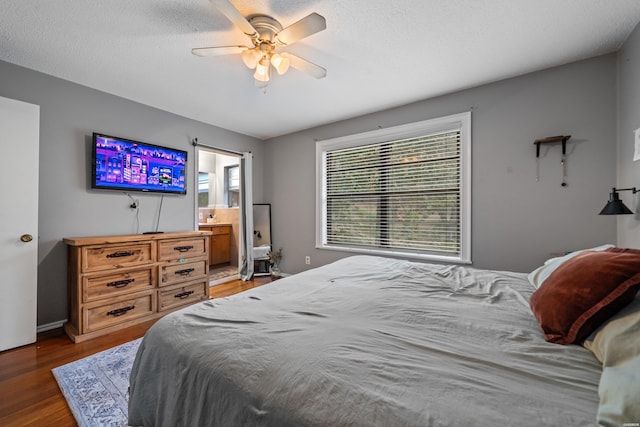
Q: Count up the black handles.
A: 6